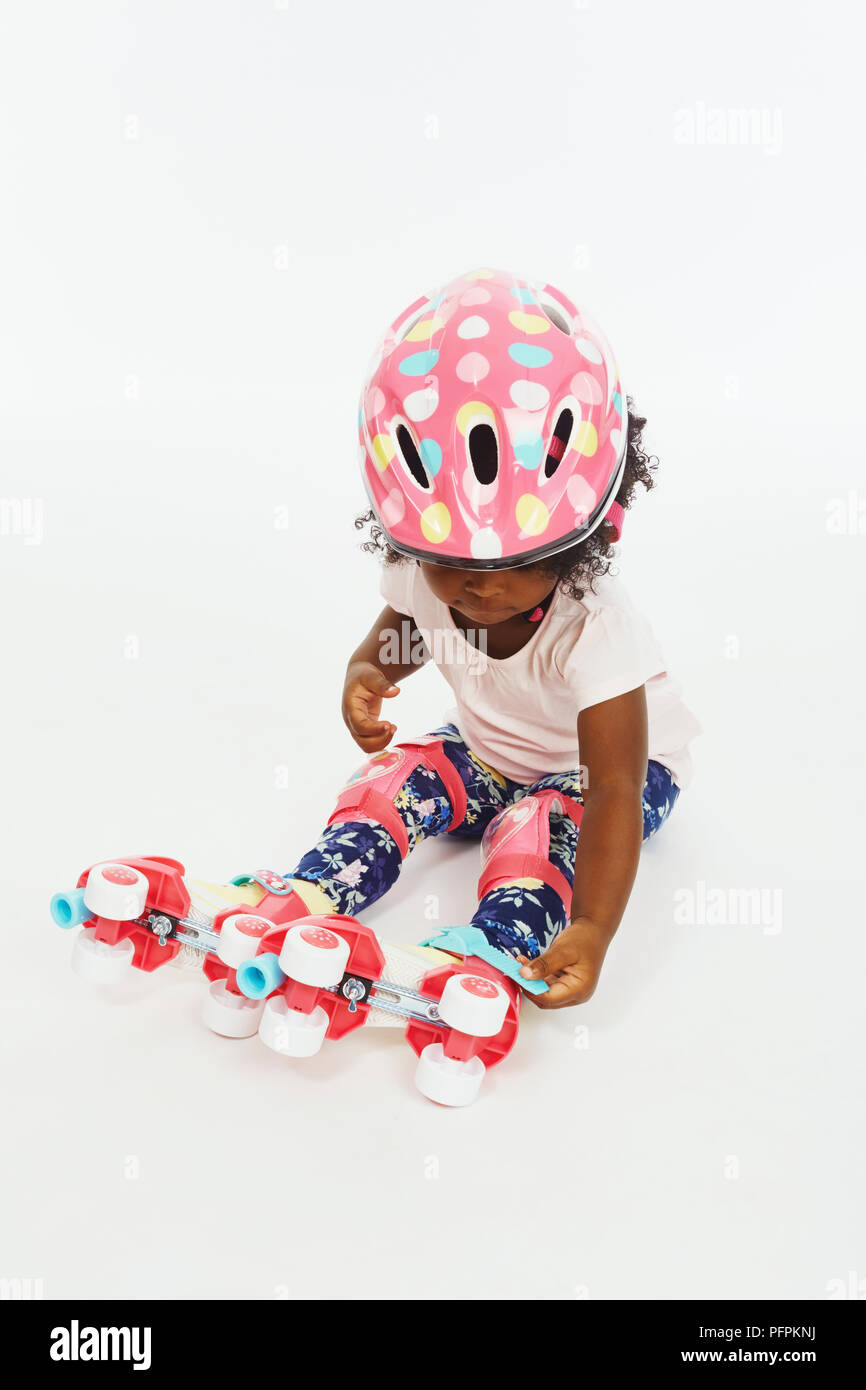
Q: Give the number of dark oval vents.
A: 3